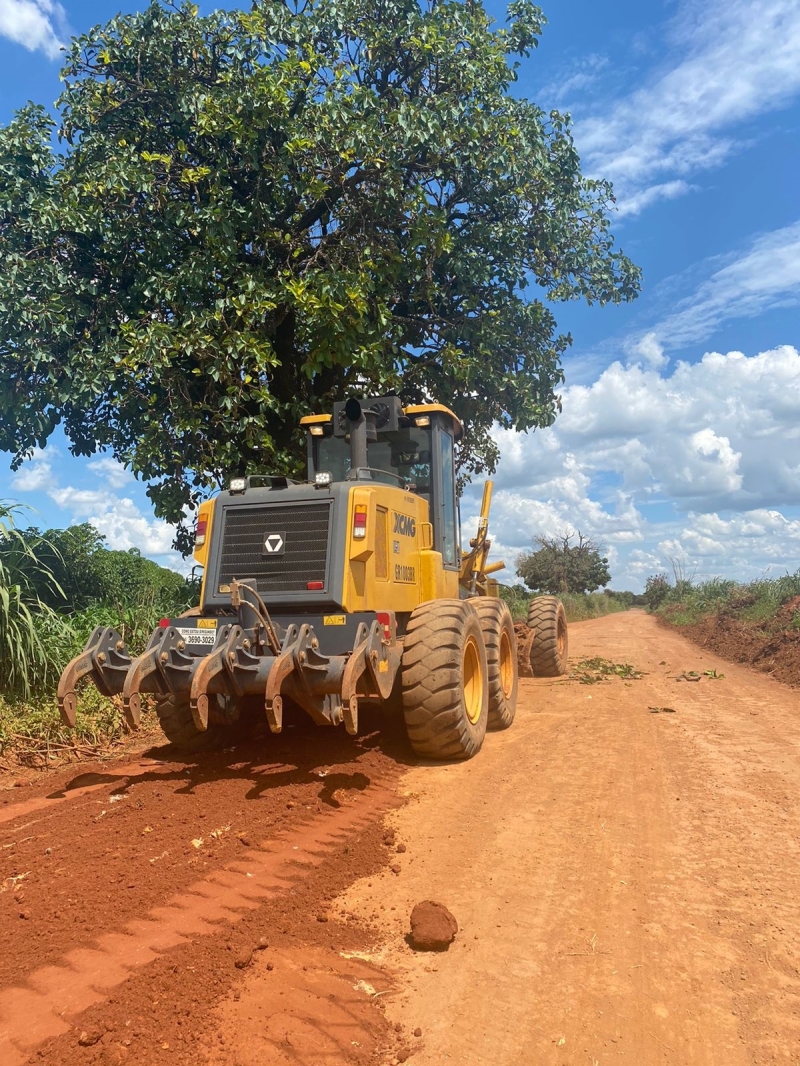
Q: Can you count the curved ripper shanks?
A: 5